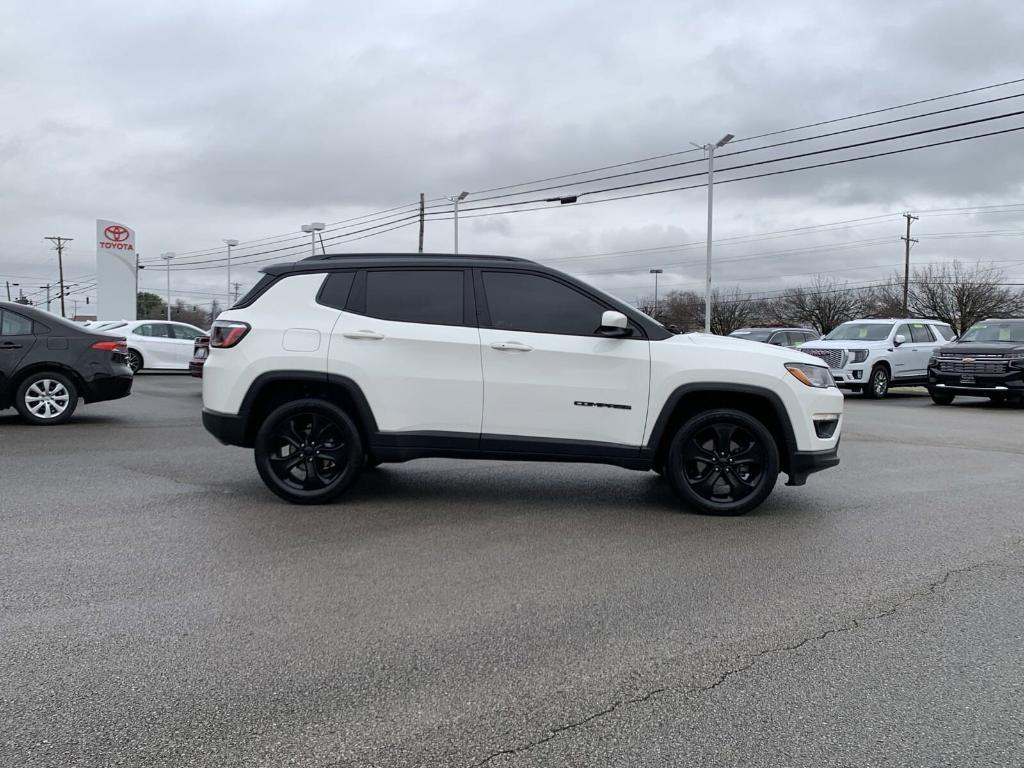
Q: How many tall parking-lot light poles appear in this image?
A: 6